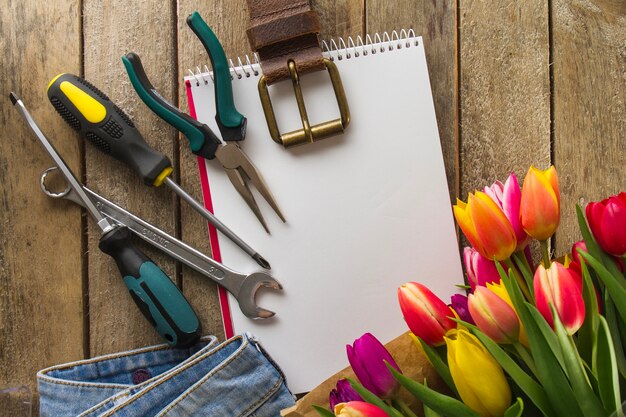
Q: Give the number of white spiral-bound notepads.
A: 1